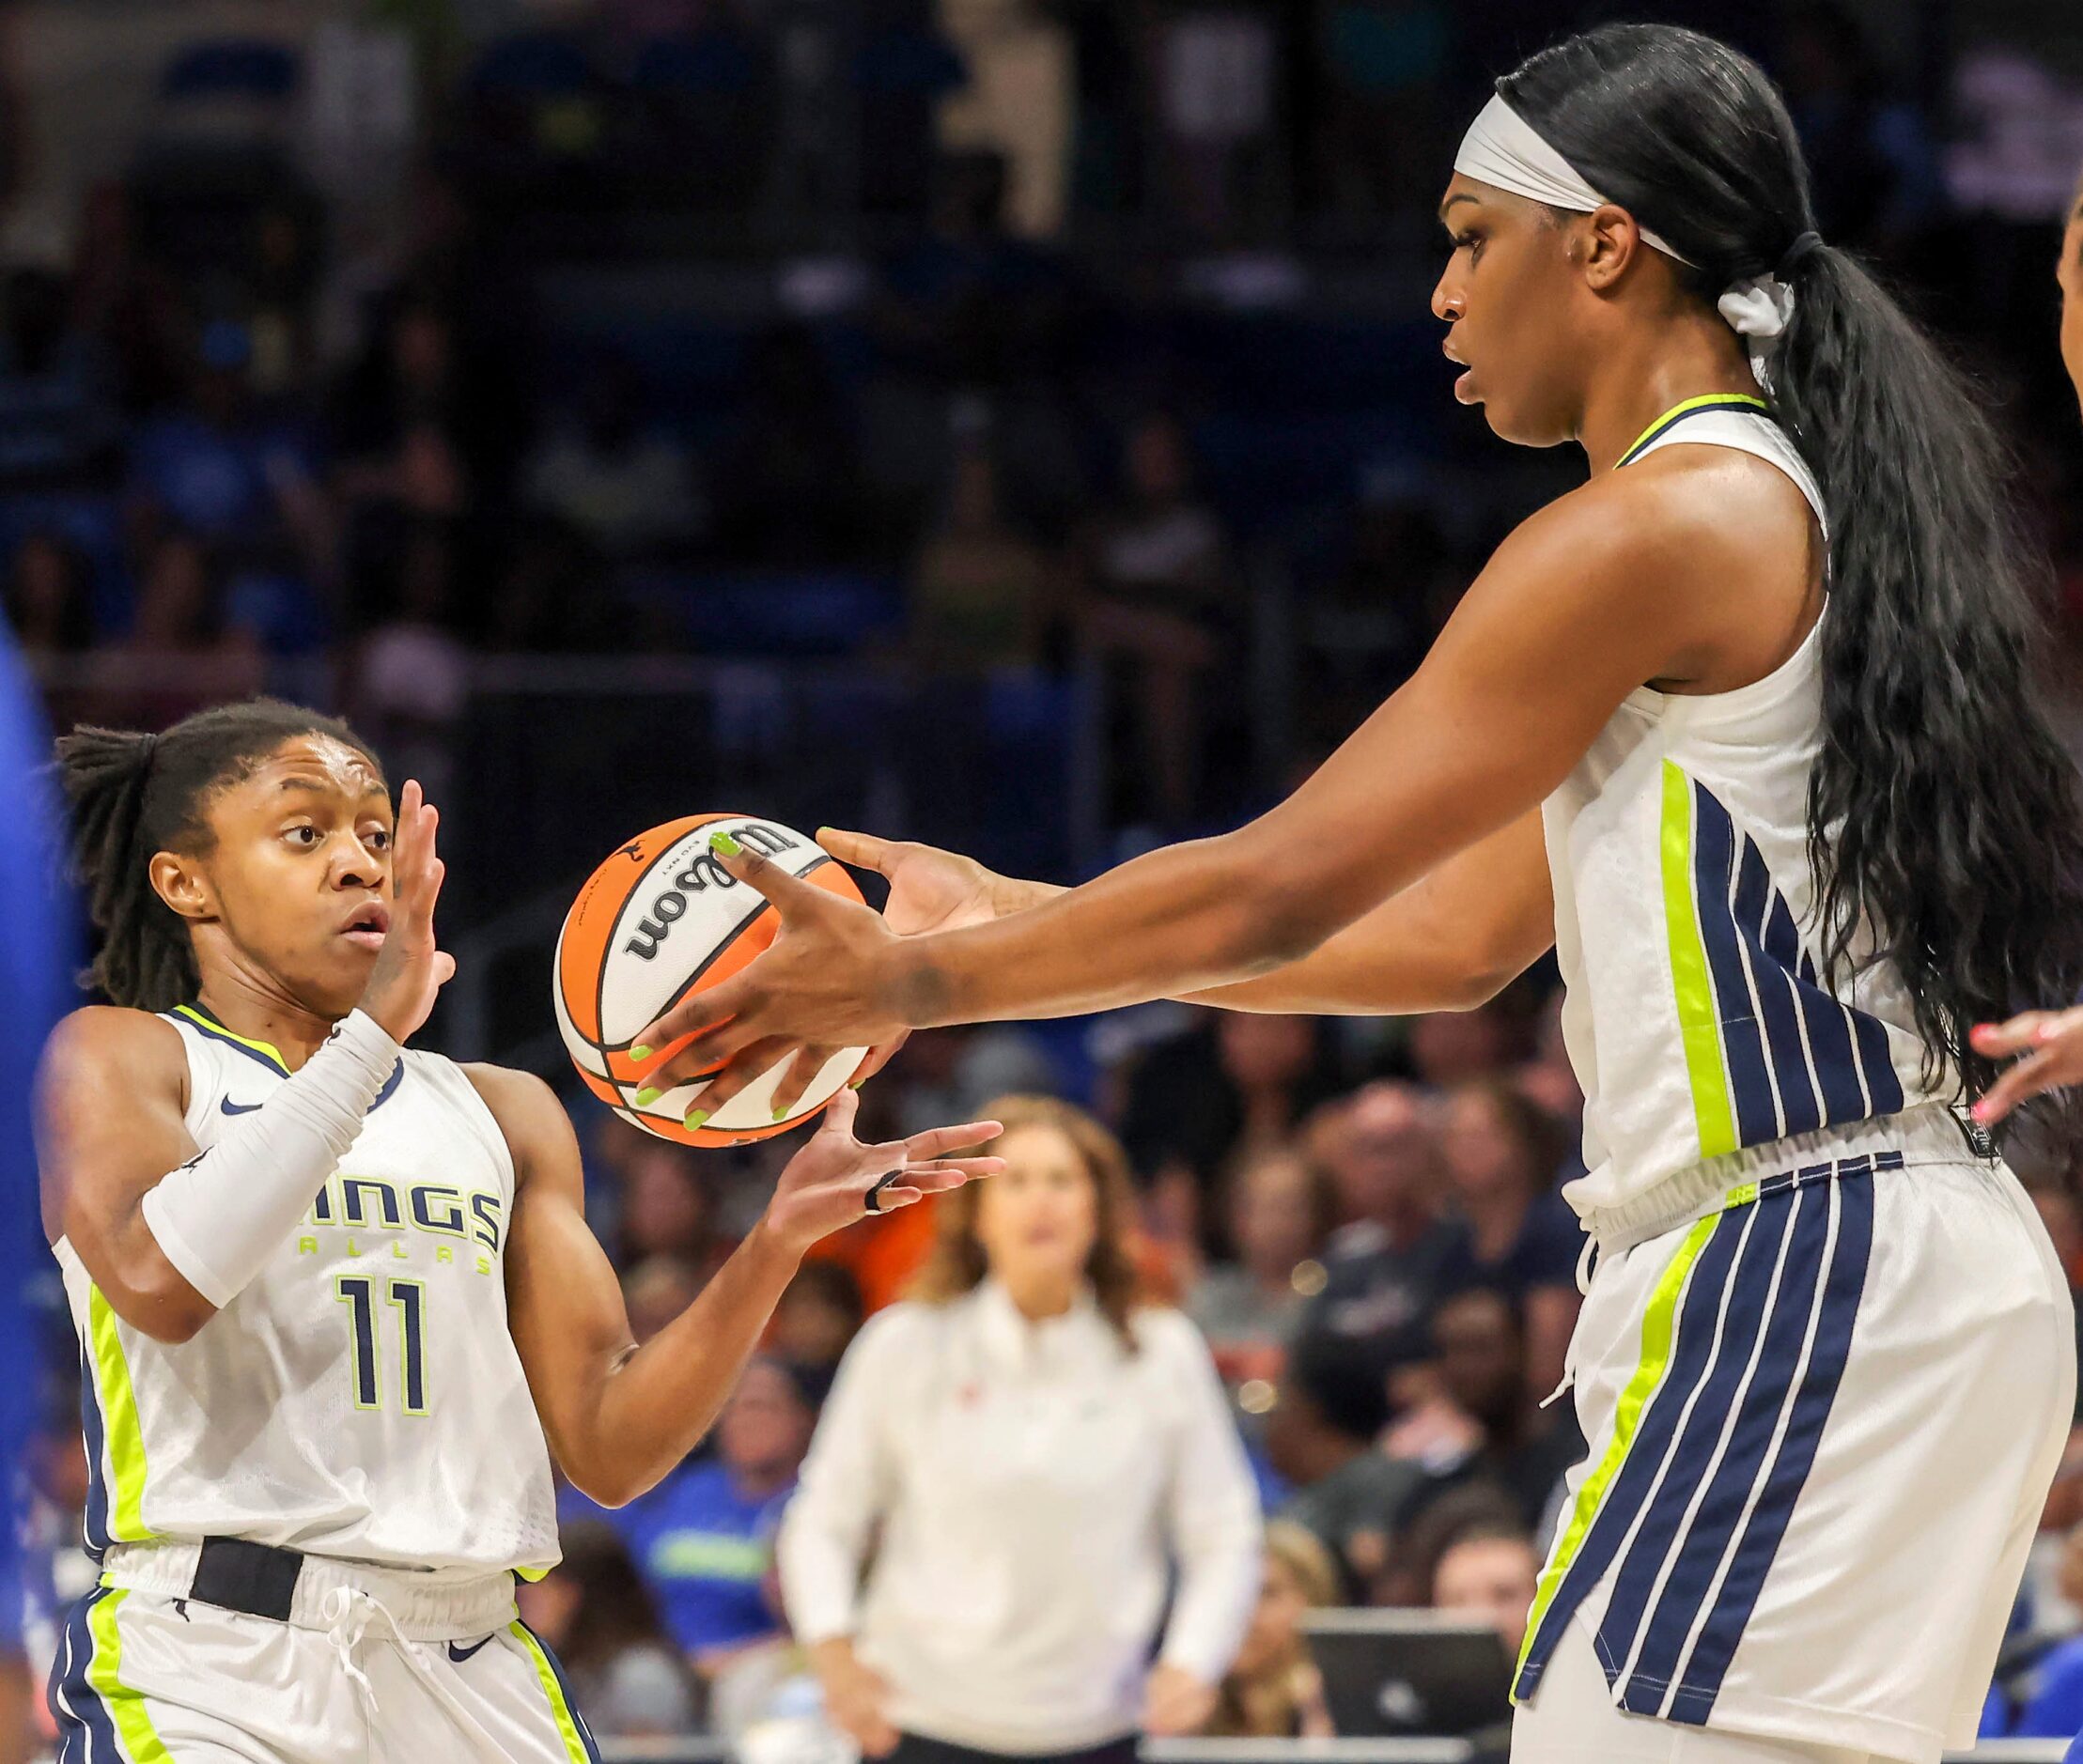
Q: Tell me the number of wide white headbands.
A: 1